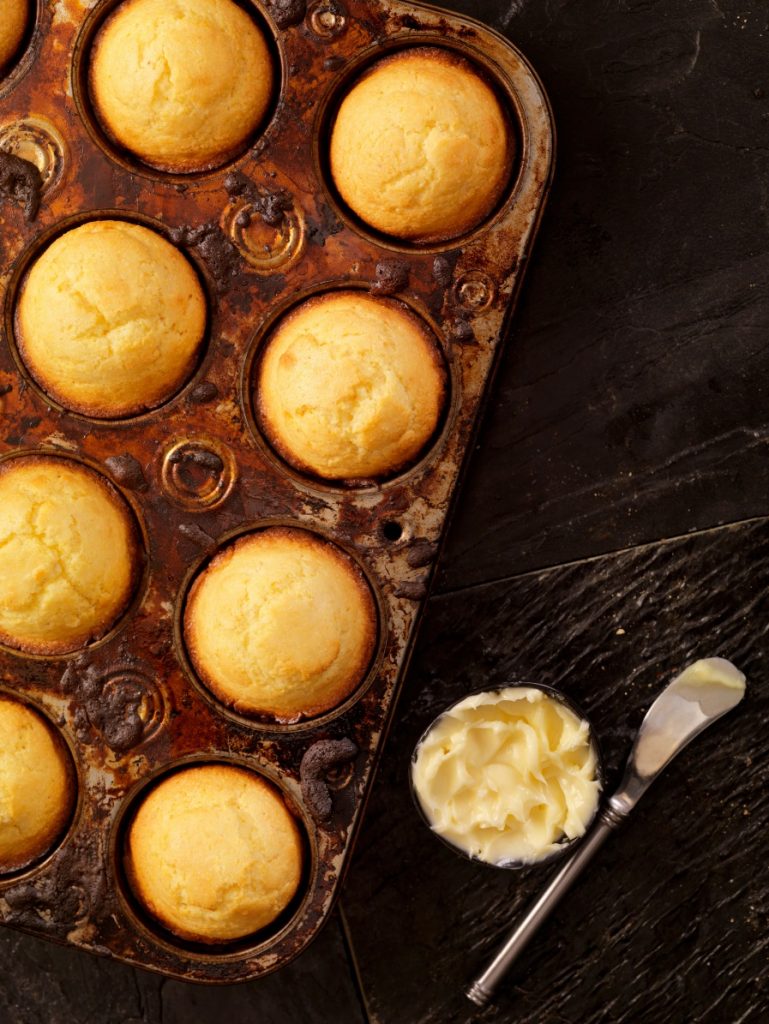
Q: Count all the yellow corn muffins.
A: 9